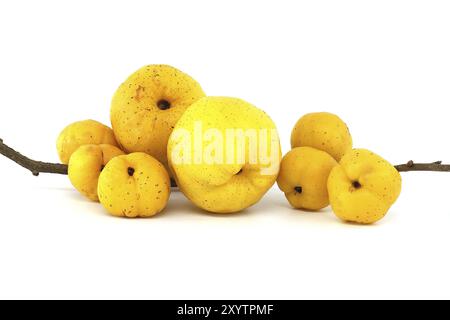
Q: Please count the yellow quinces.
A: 8